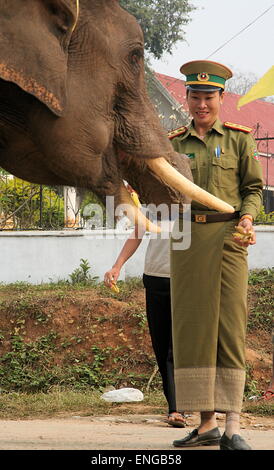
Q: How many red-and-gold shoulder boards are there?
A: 2